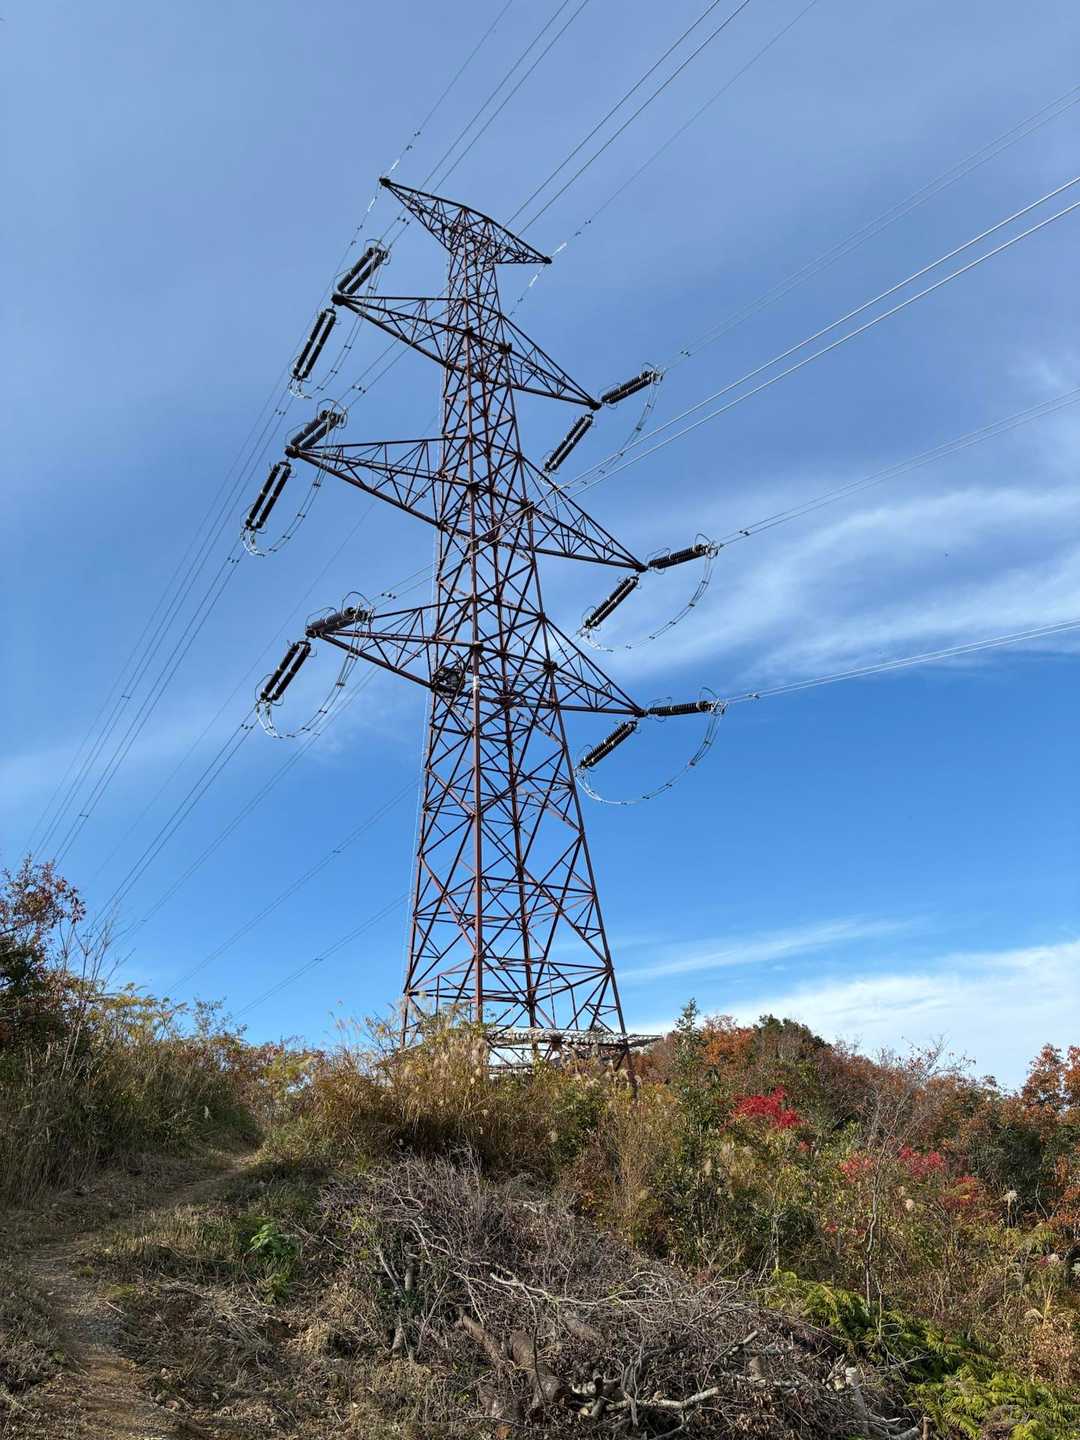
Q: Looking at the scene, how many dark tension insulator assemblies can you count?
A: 12